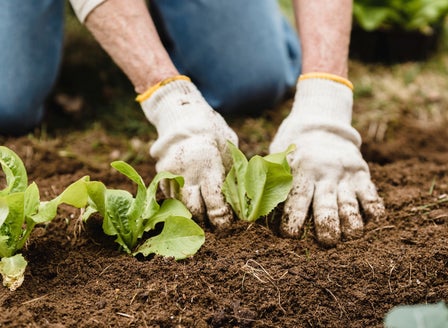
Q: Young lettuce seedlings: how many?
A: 3